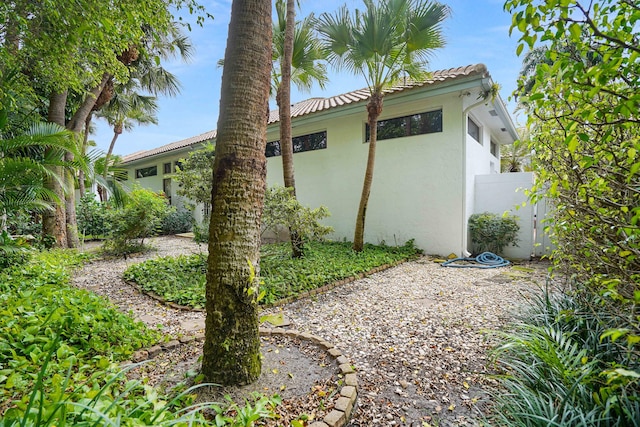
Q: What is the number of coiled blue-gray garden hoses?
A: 1